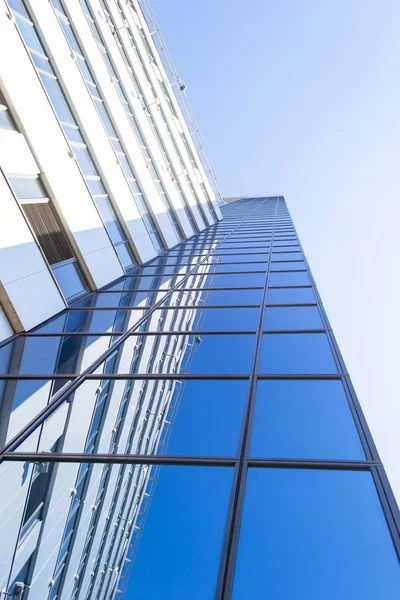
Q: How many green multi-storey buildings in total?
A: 0